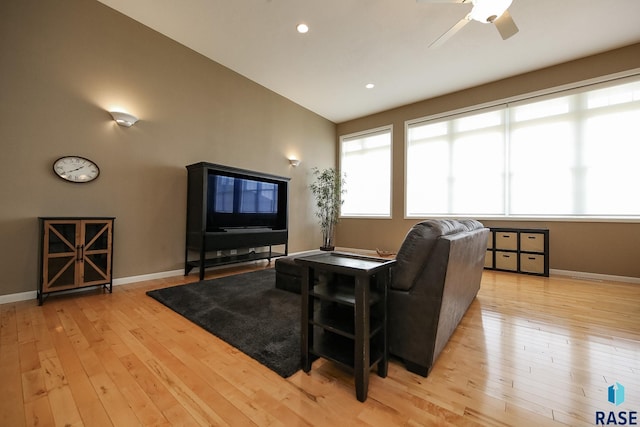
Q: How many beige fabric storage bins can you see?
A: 6